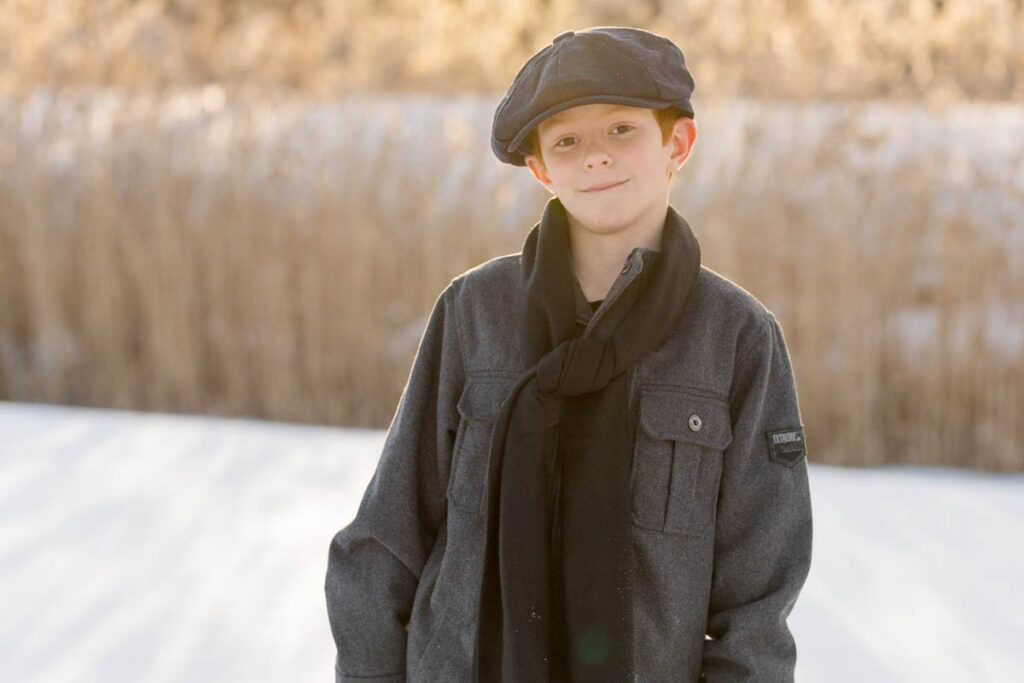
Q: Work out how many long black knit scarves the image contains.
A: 1